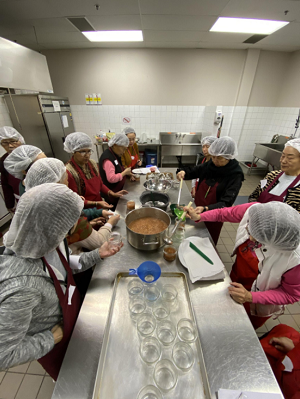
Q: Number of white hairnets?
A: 11